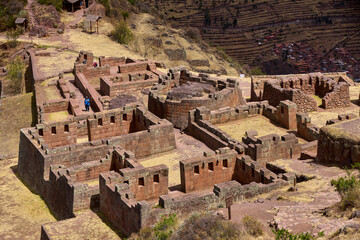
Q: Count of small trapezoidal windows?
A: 12